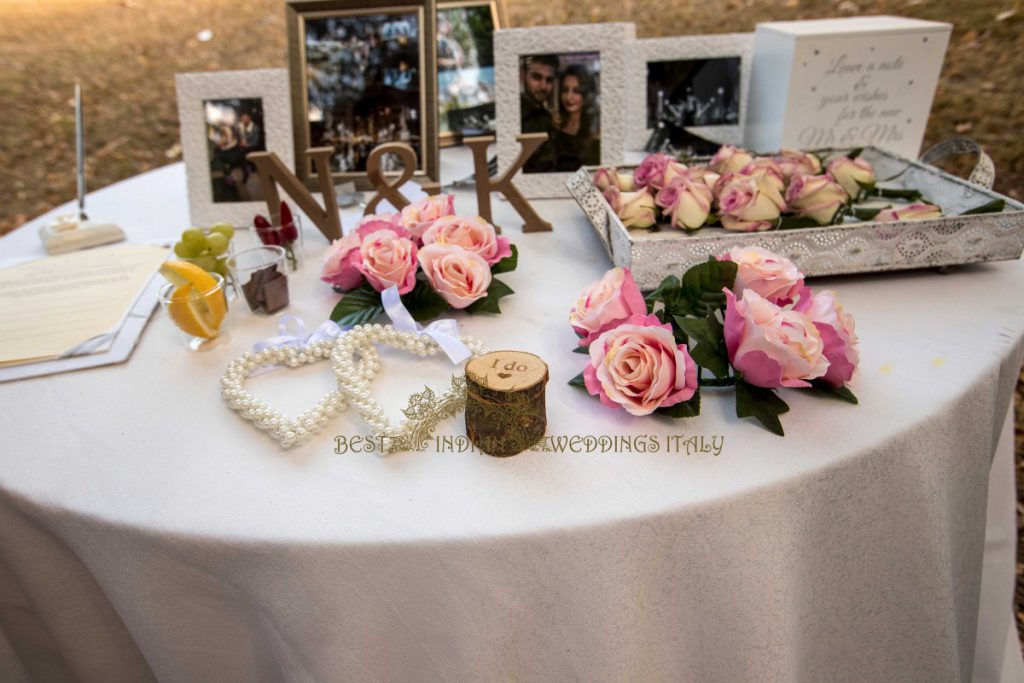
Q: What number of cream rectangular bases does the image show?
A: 1